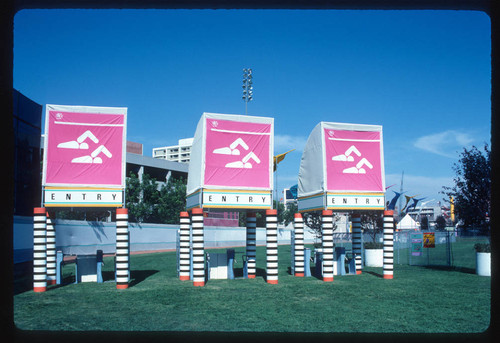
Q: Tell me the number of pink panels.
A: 3